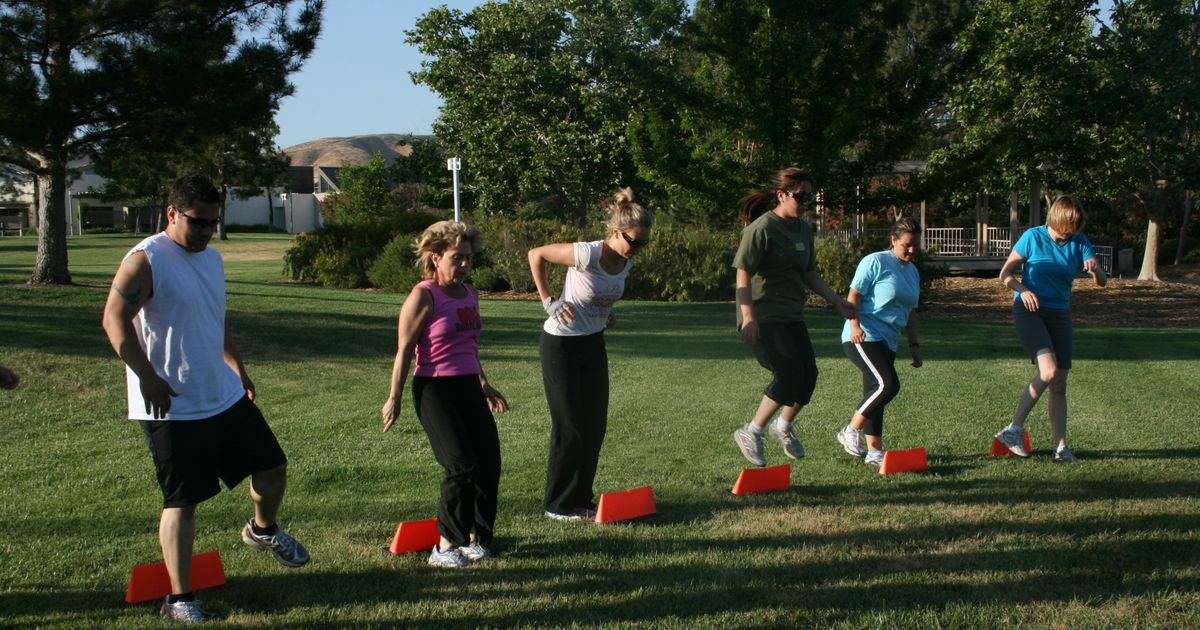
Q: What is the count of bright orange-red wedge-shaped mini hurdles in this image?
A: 6